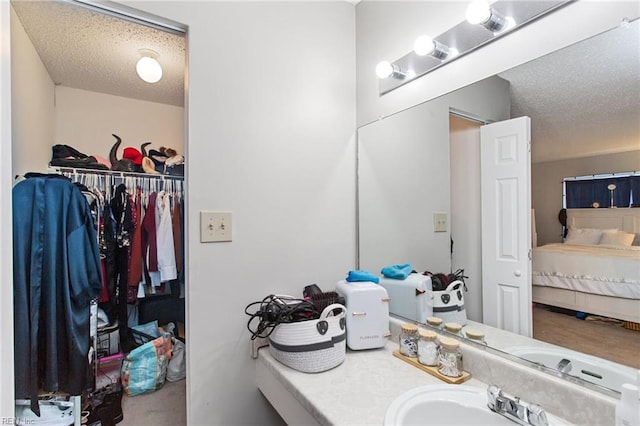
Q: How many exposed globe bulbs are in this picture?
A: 3